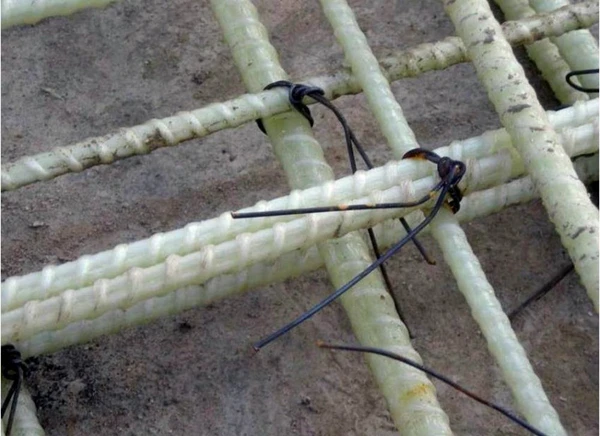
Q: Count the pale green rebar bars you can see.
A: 11